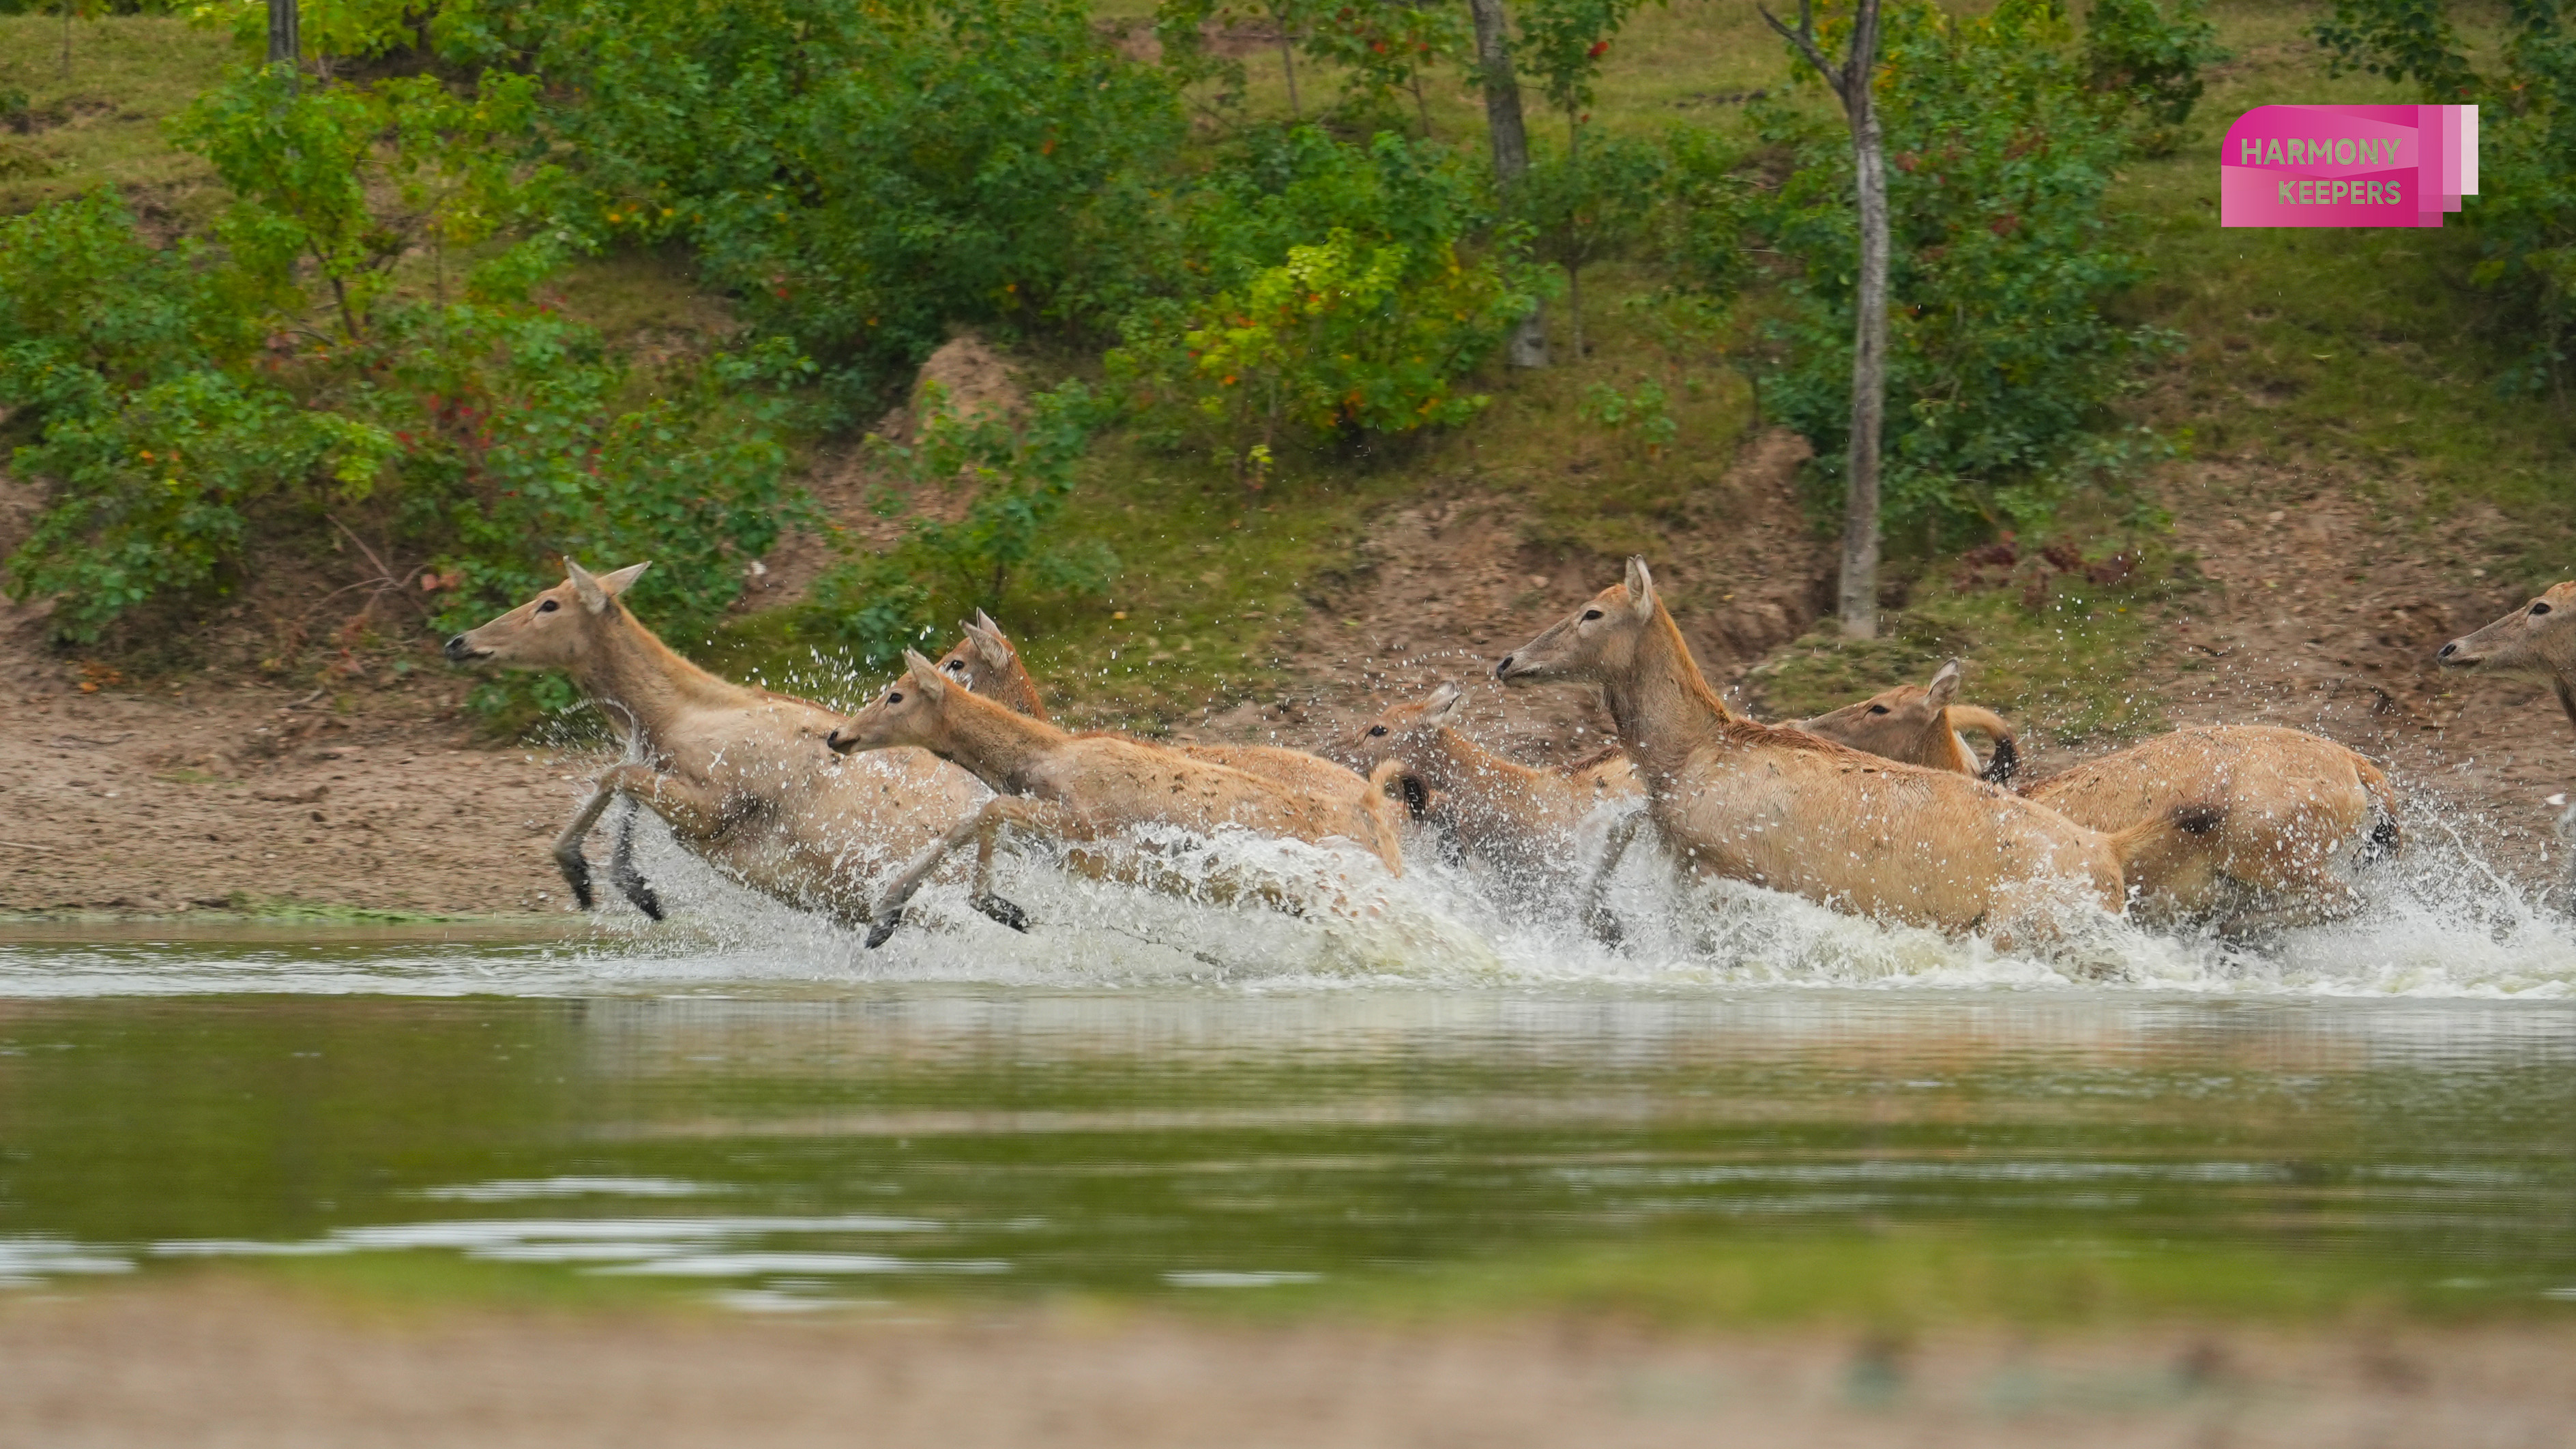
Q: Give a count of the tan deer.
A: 7